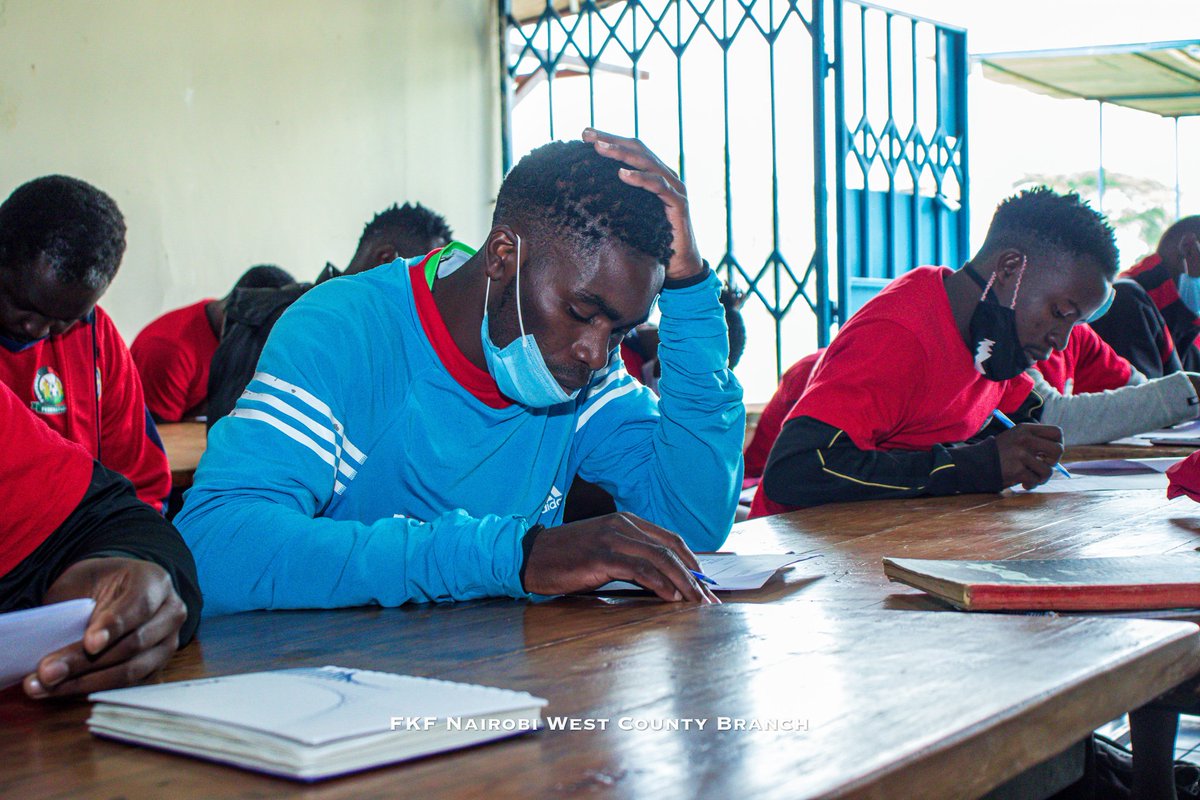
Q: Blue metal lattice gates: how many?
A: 2